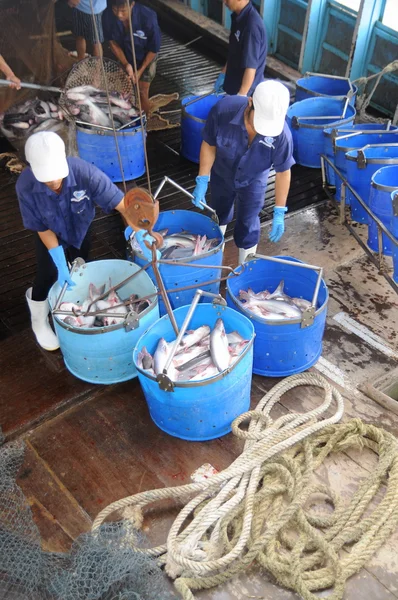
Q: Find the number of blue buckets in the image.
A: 13